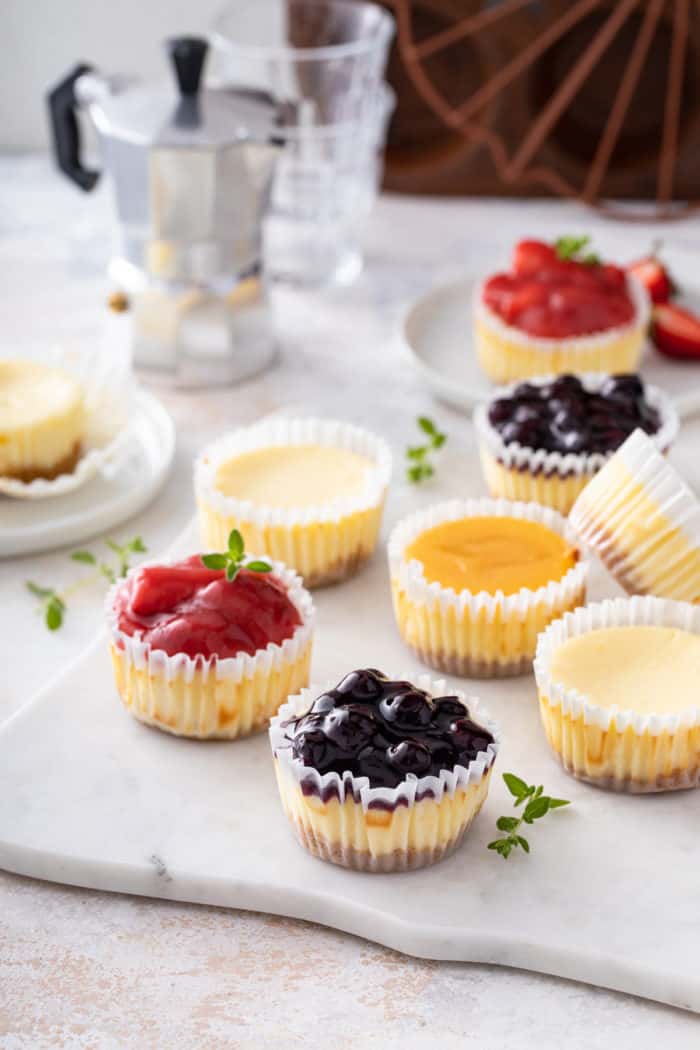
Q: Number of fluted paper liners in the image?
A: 9